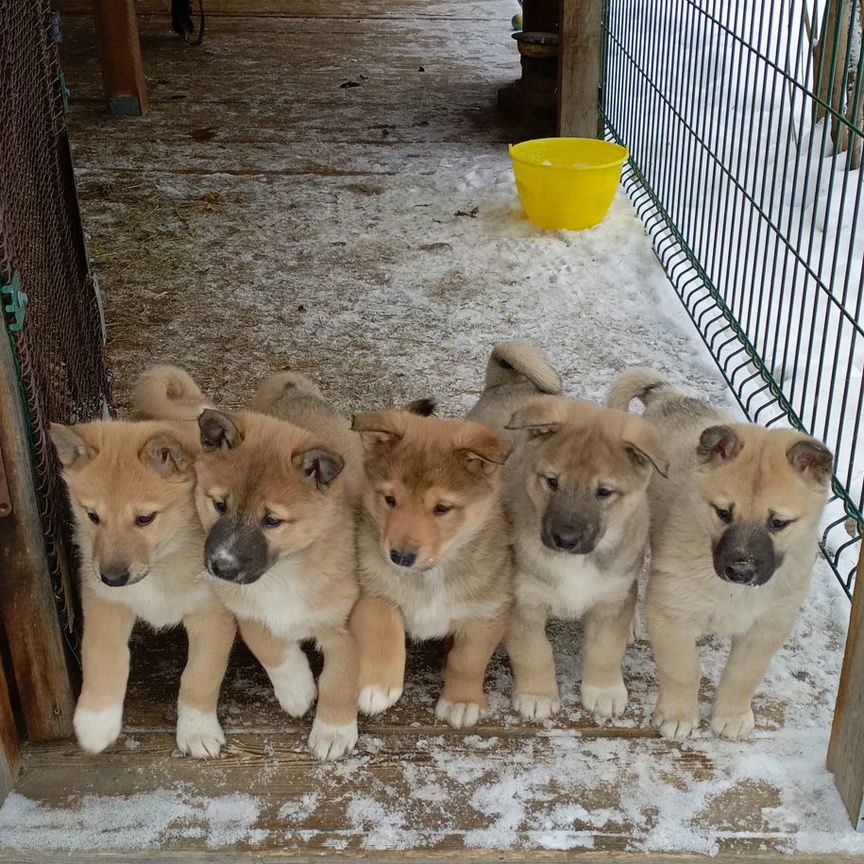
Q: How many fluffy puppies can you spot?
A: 5